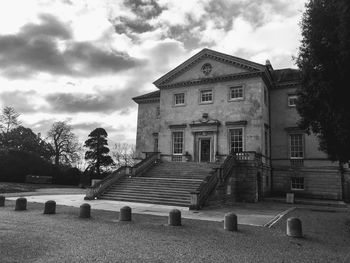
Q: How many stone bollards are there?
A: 8